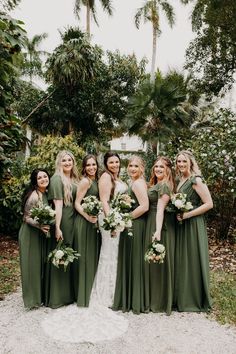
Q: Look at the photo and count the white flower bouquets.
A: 7